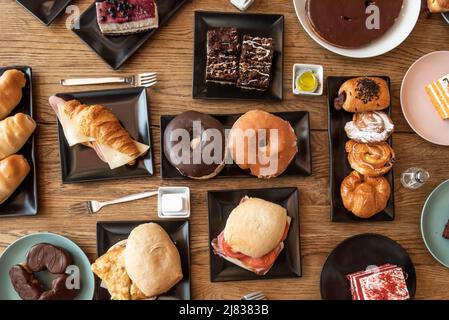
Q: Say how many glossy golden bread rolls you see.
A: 3